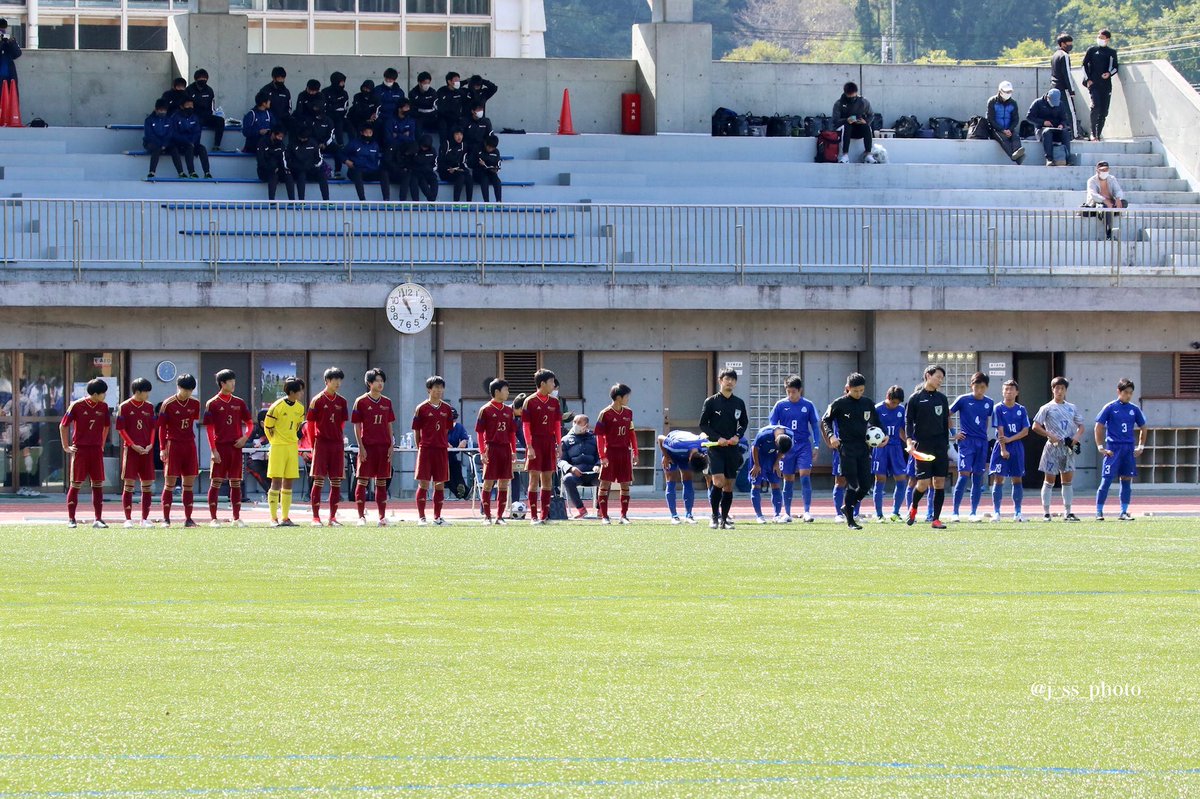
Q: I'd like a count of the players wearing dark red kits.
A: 10